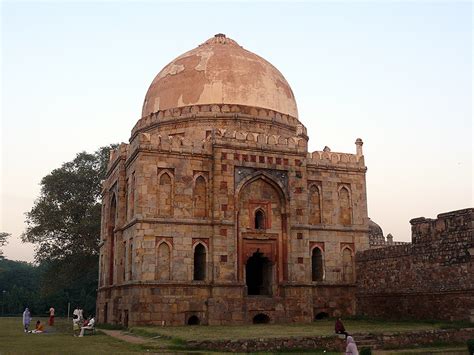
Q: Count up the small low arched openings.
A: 3